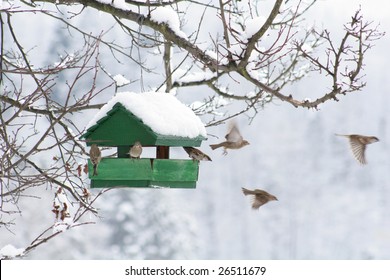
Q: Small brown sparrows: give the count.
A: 6